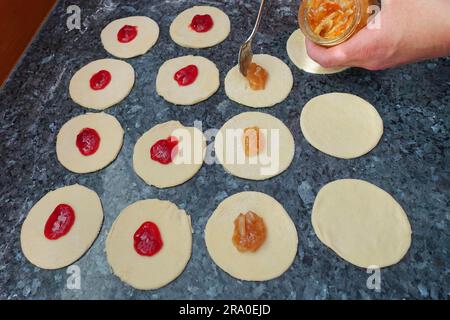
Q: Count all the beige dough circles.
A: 14